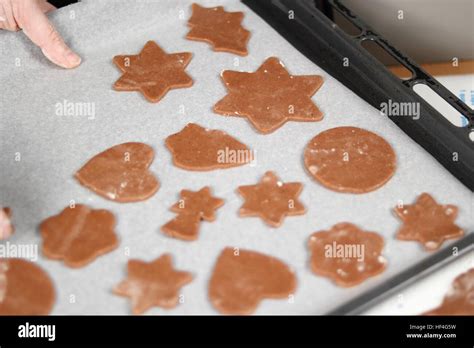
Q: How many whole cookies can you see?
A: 13